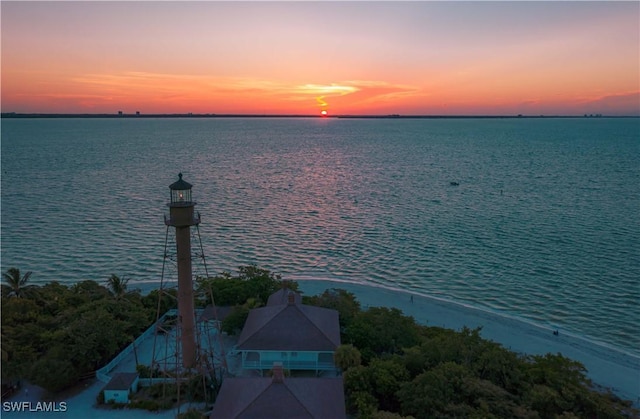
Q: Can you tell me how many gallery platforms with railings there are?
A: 1